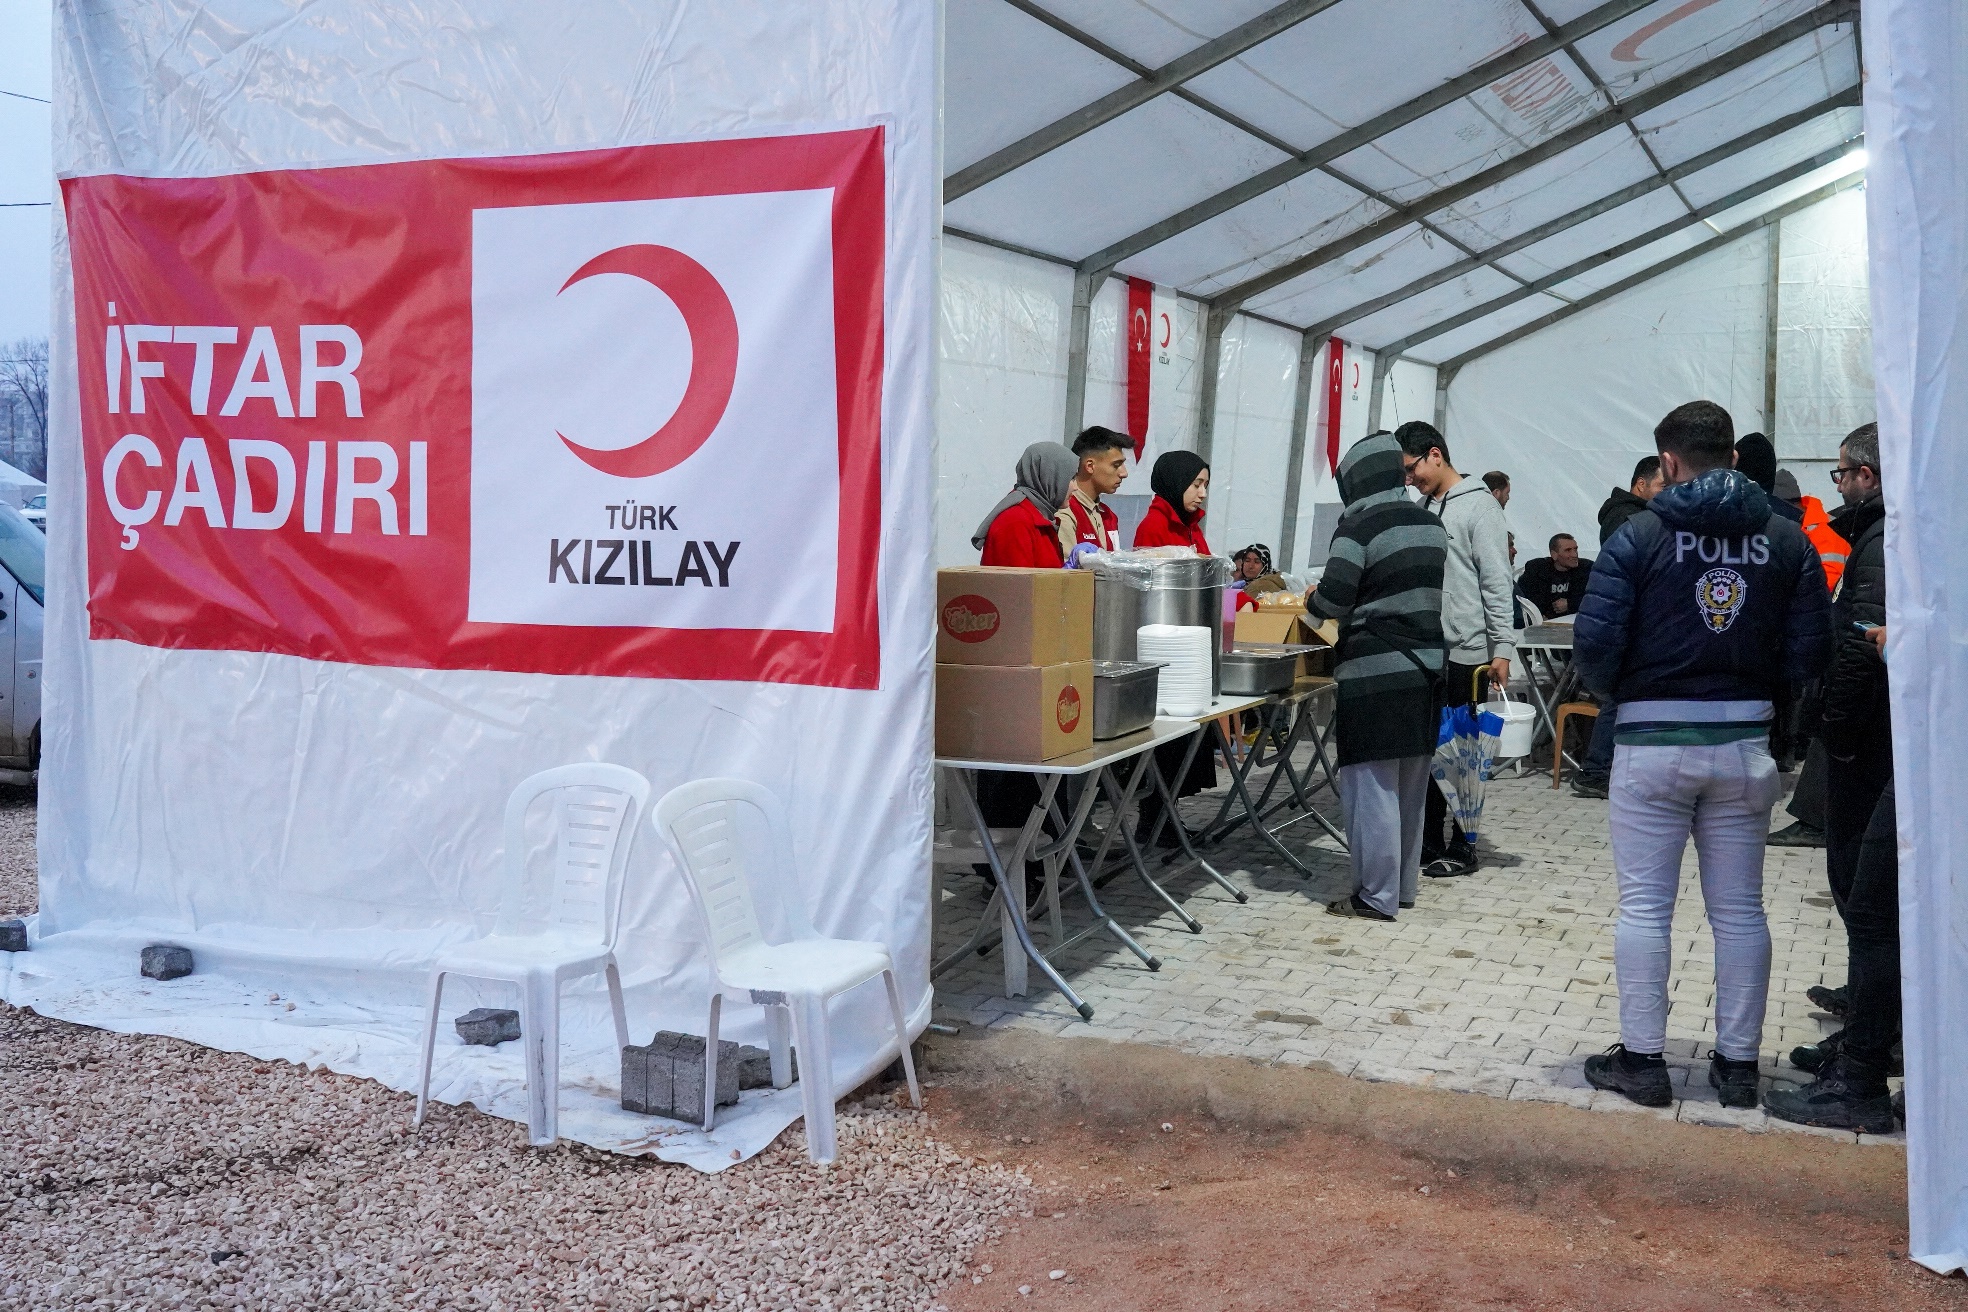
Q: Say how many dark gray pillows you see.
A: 0